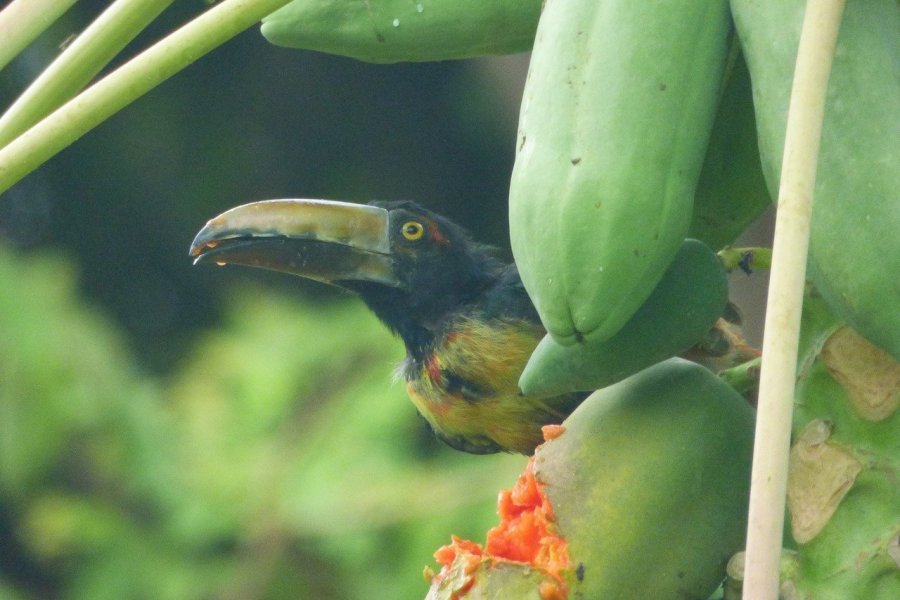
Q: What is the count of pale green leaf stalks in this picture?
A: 4